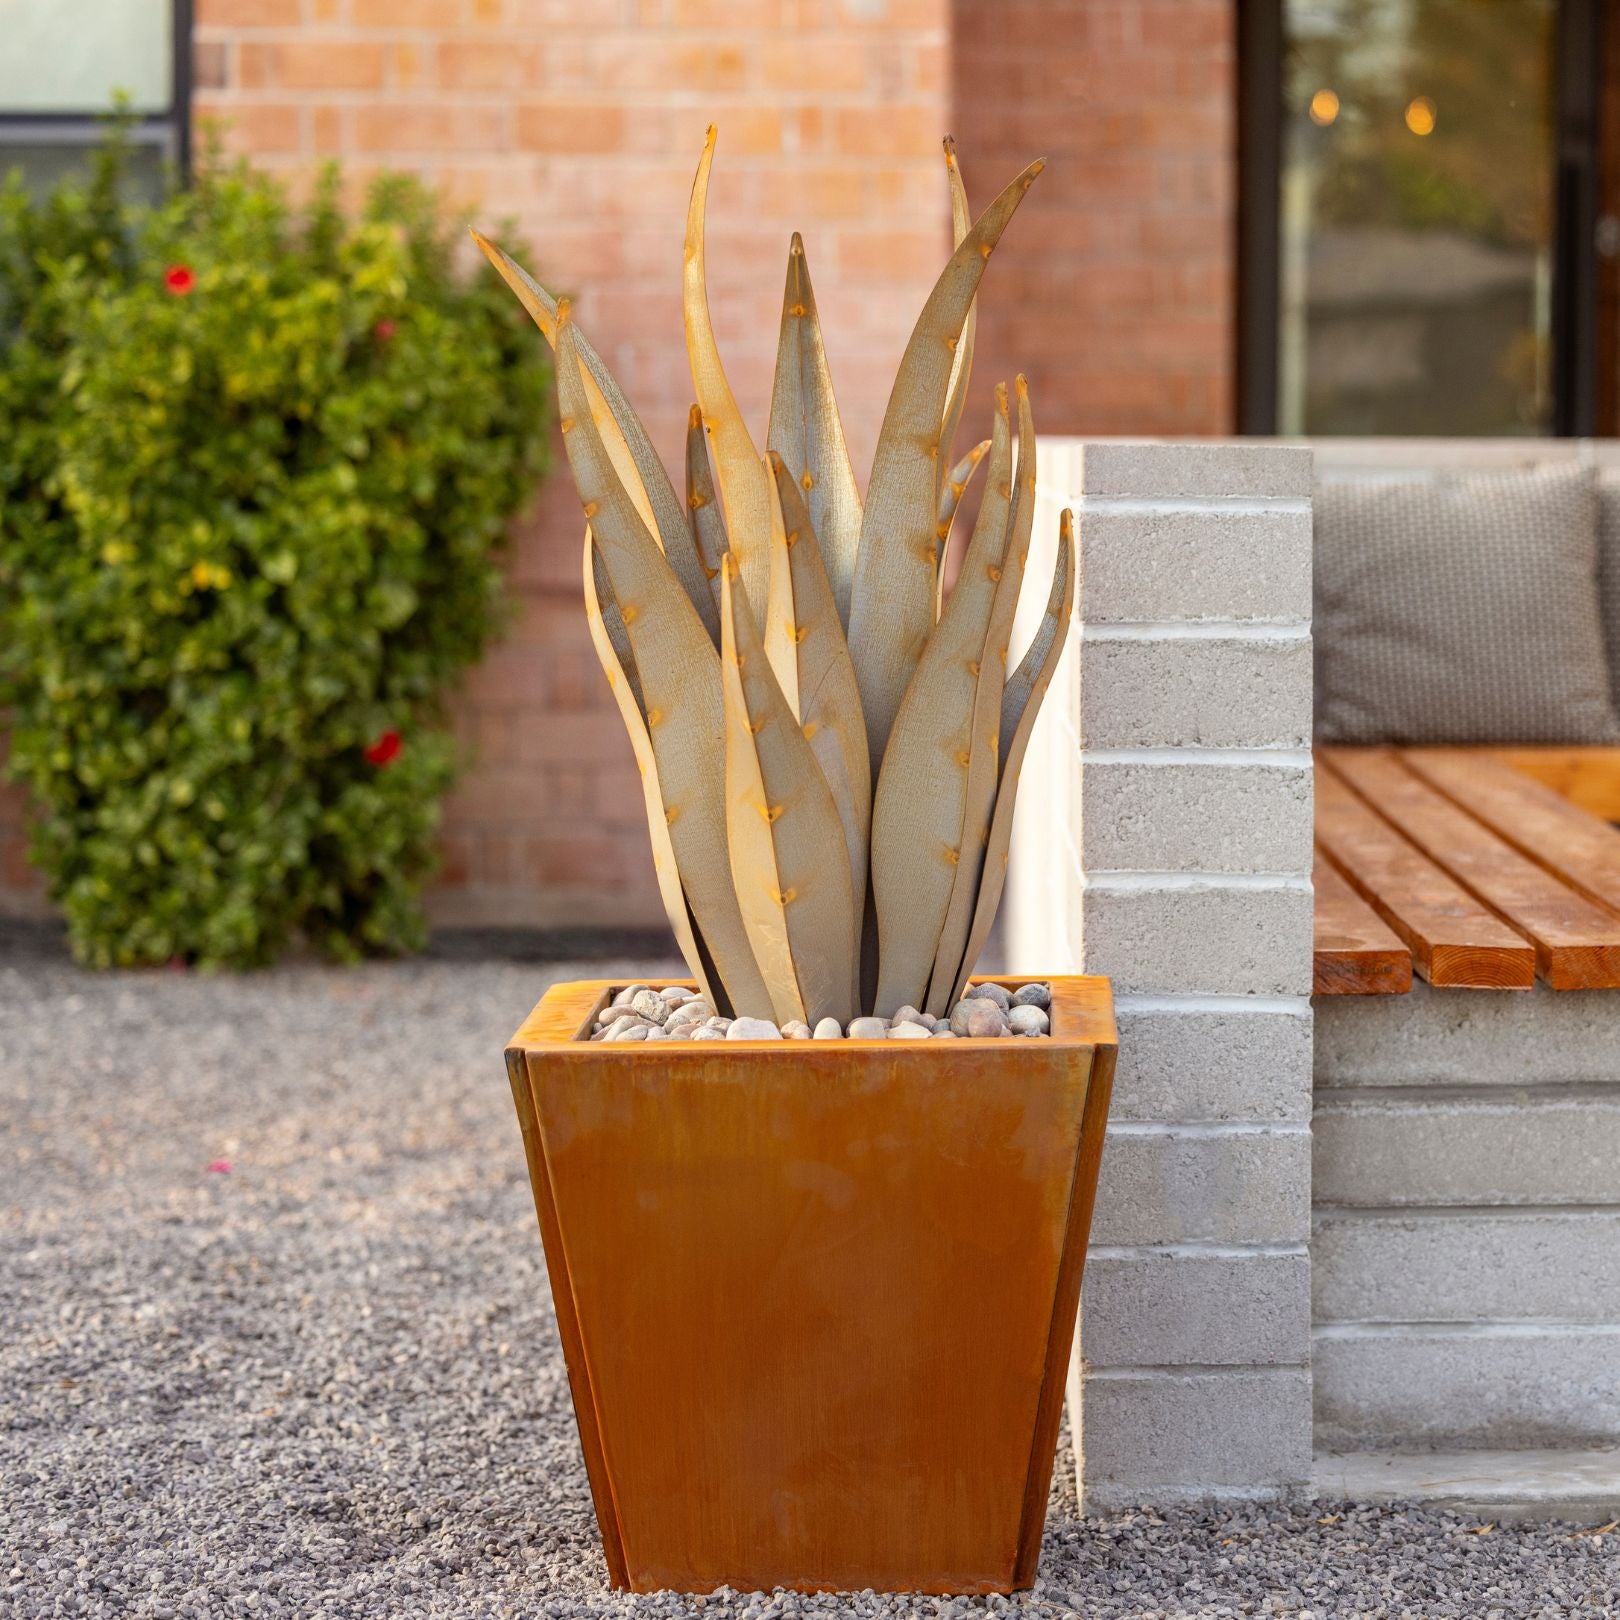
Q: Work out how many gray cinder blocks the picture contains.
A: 13